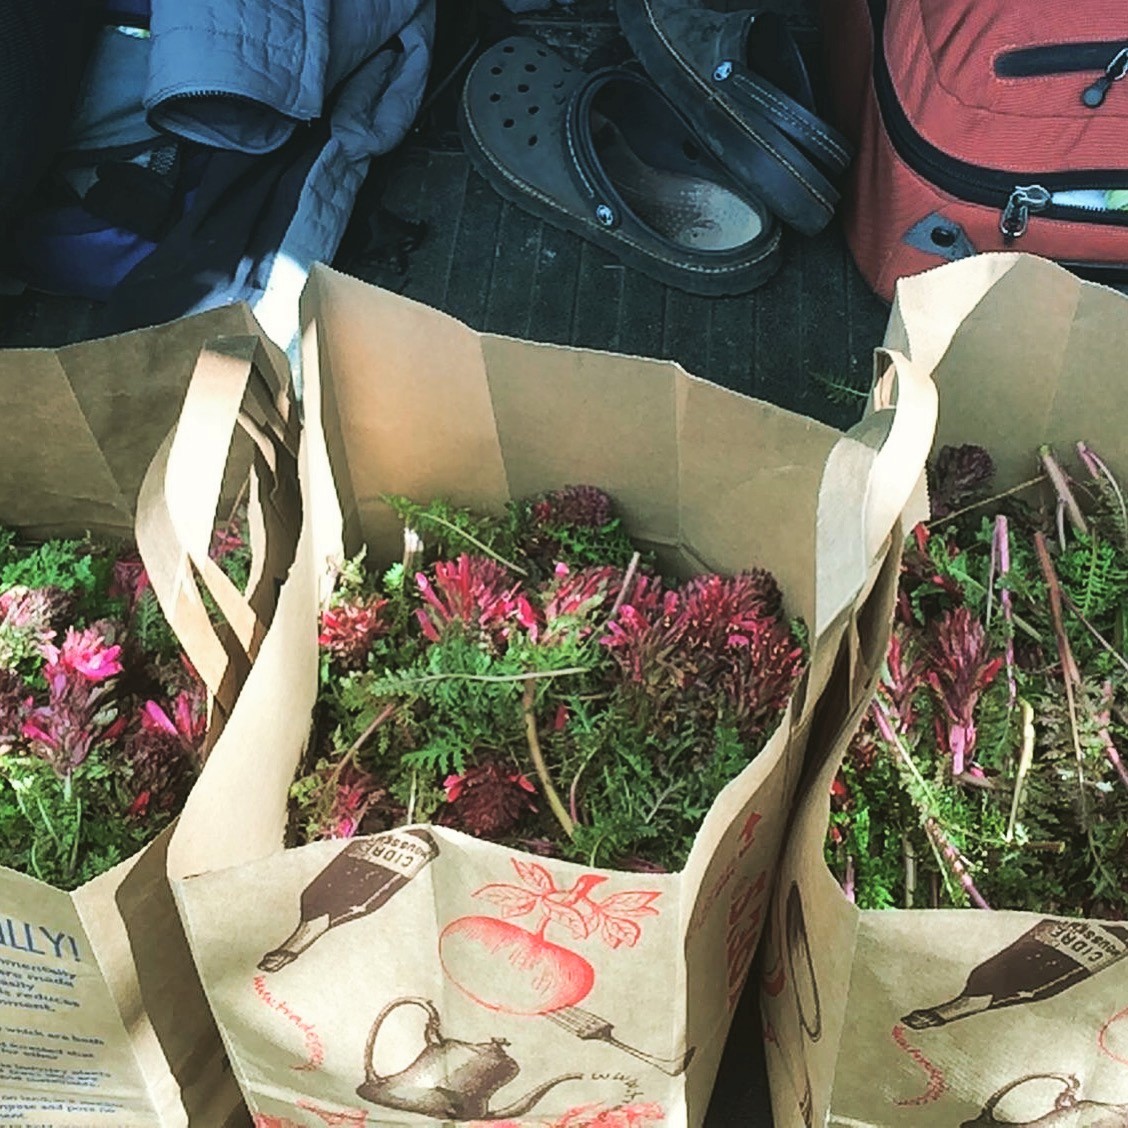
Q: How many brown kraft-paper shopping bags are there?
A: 3